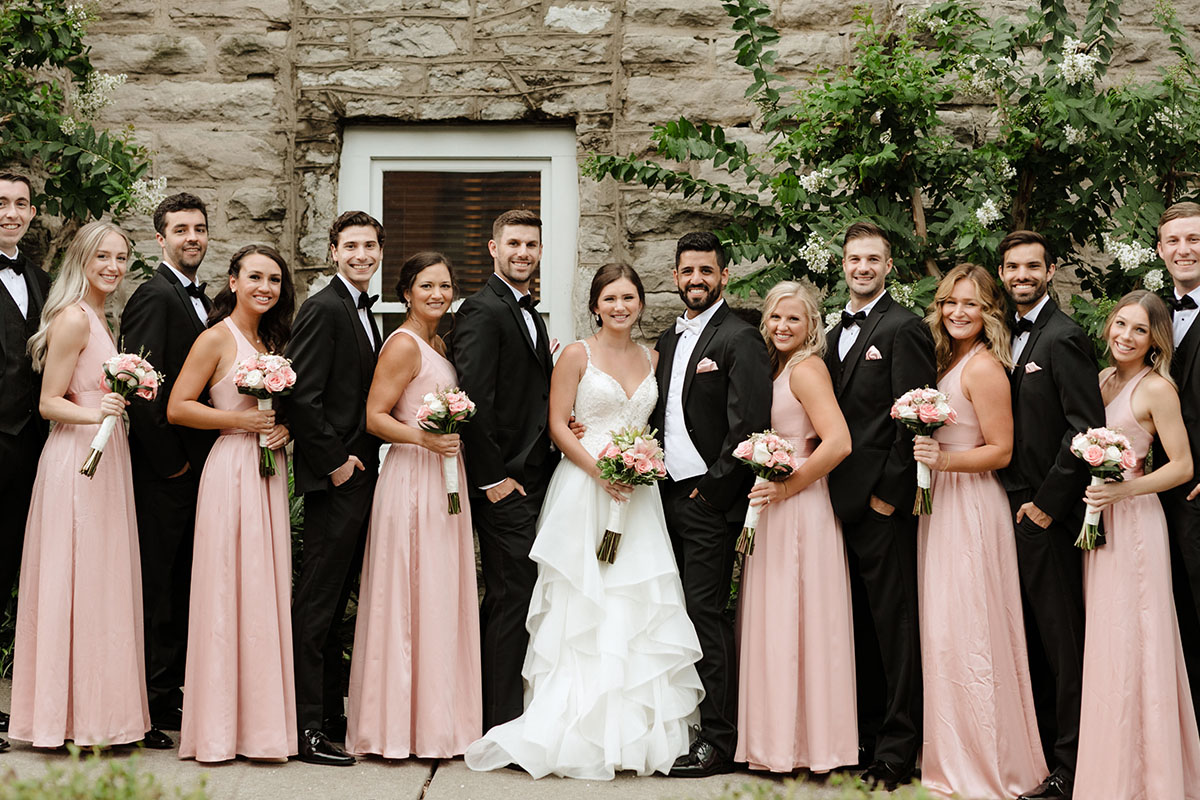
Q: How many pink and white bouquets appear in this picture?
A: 7